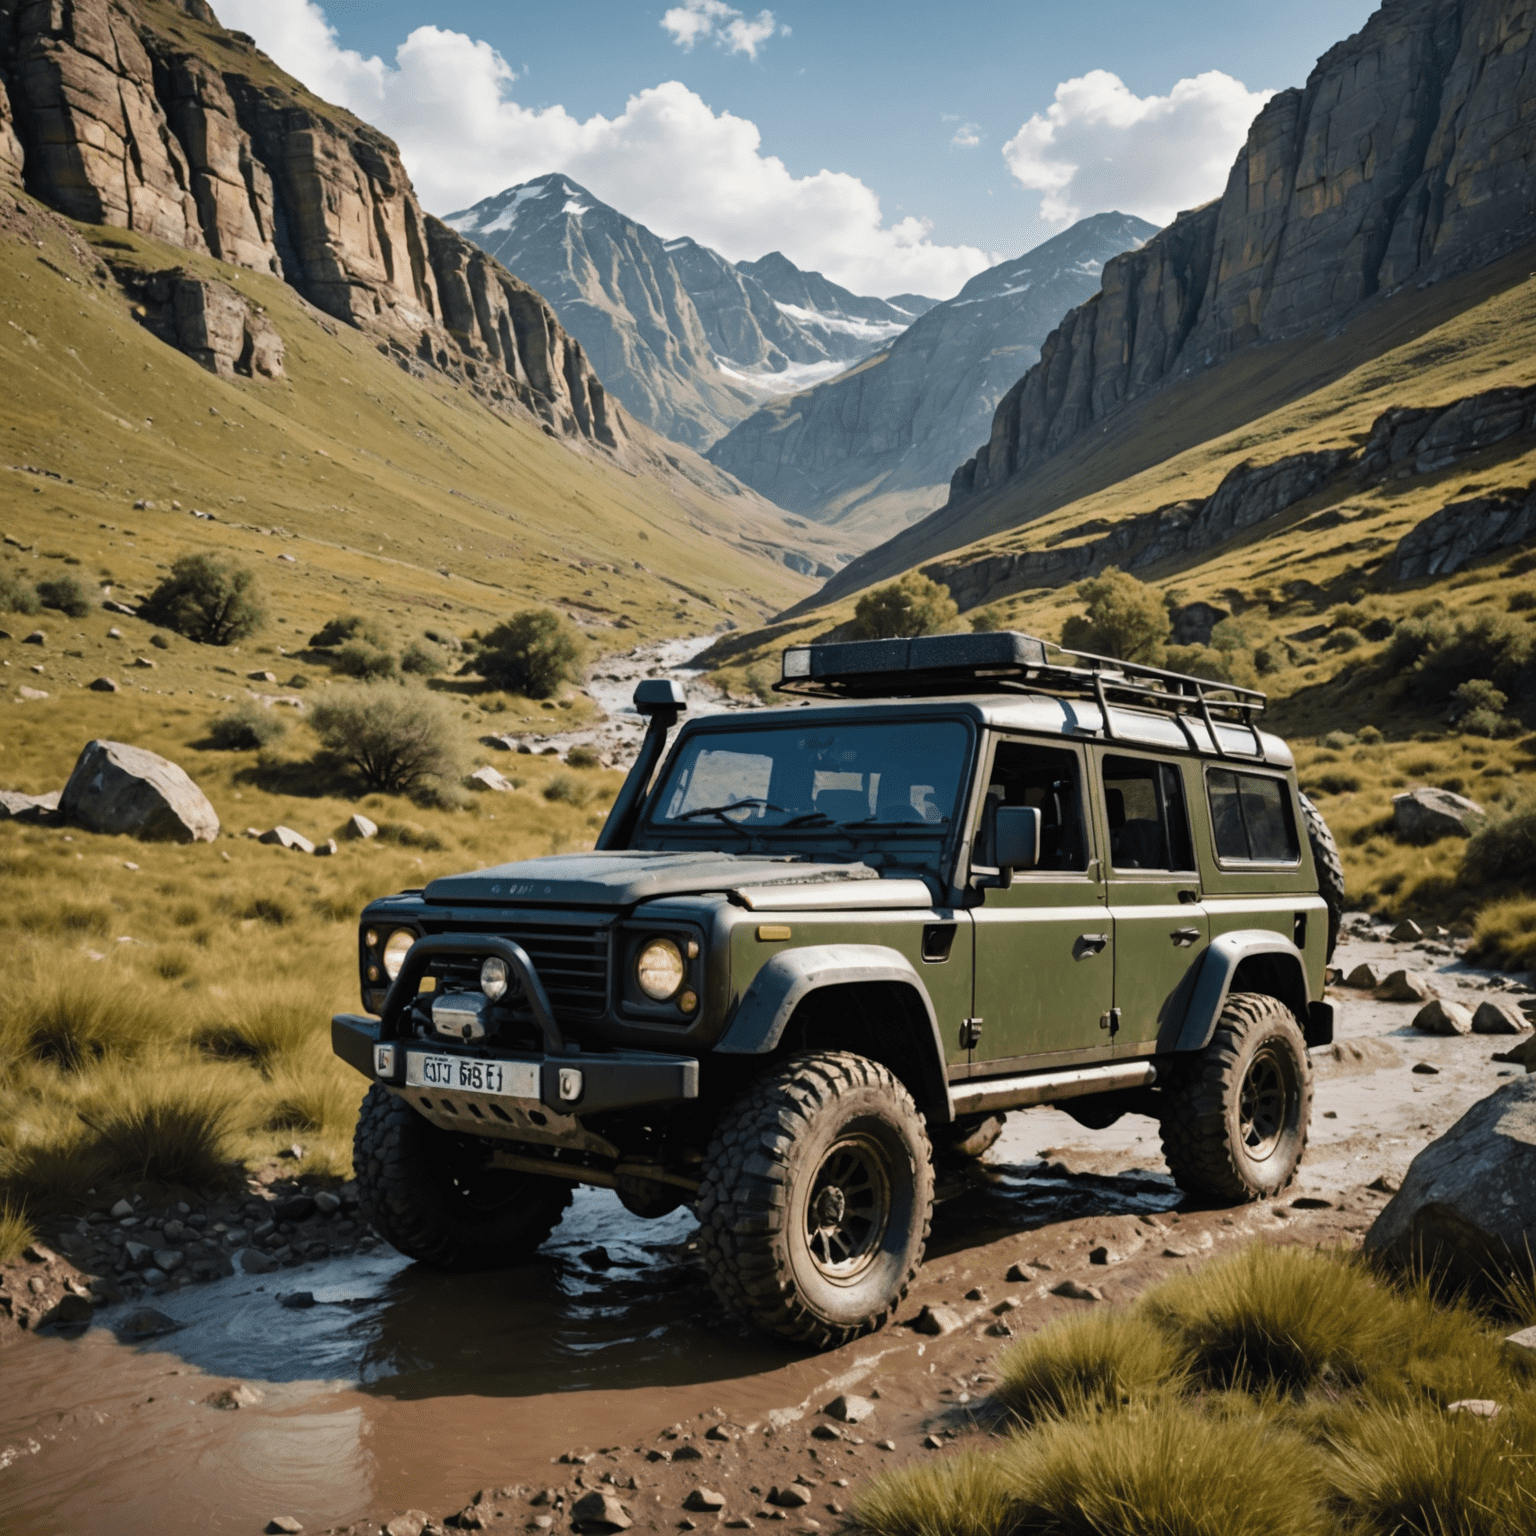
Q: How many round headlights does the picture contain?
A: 2